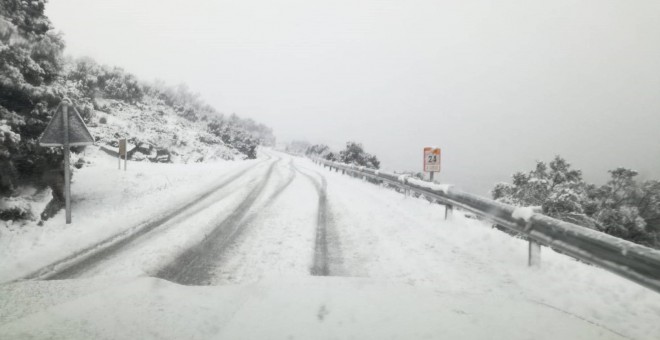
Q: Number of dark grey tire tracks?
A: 3